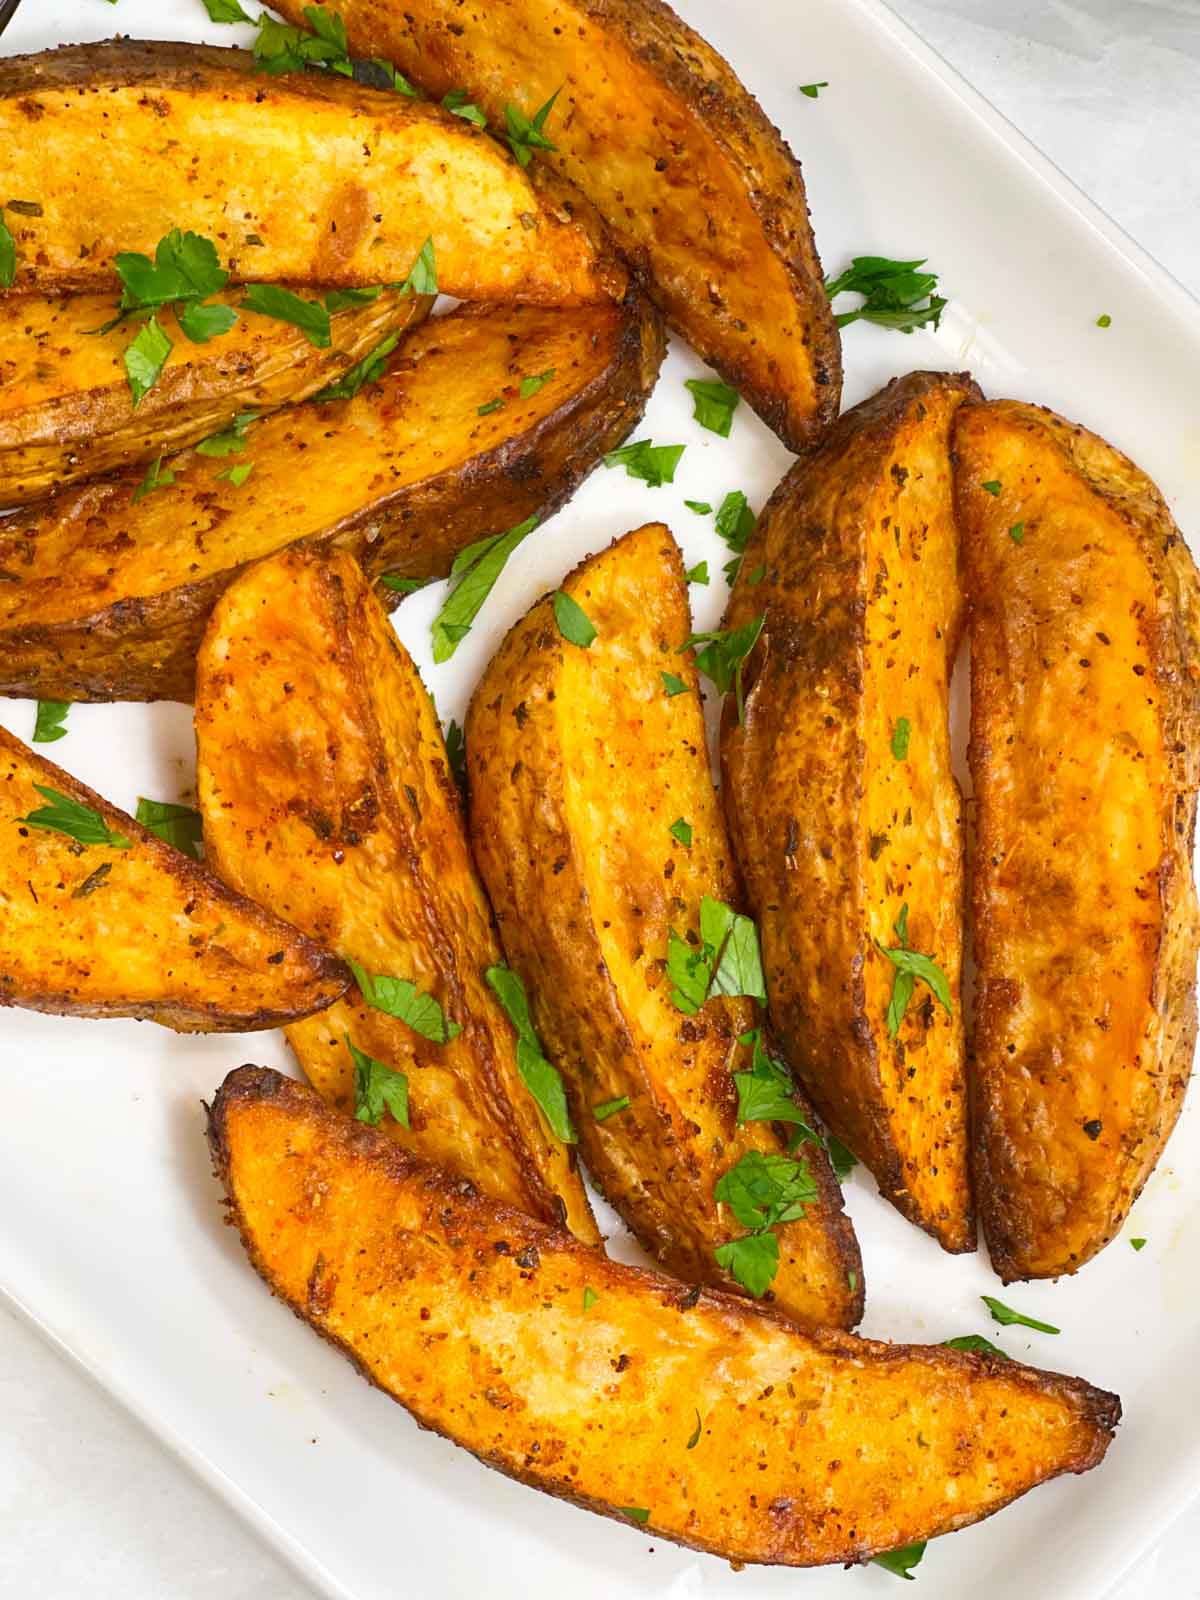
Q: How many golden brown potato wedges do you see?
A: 10